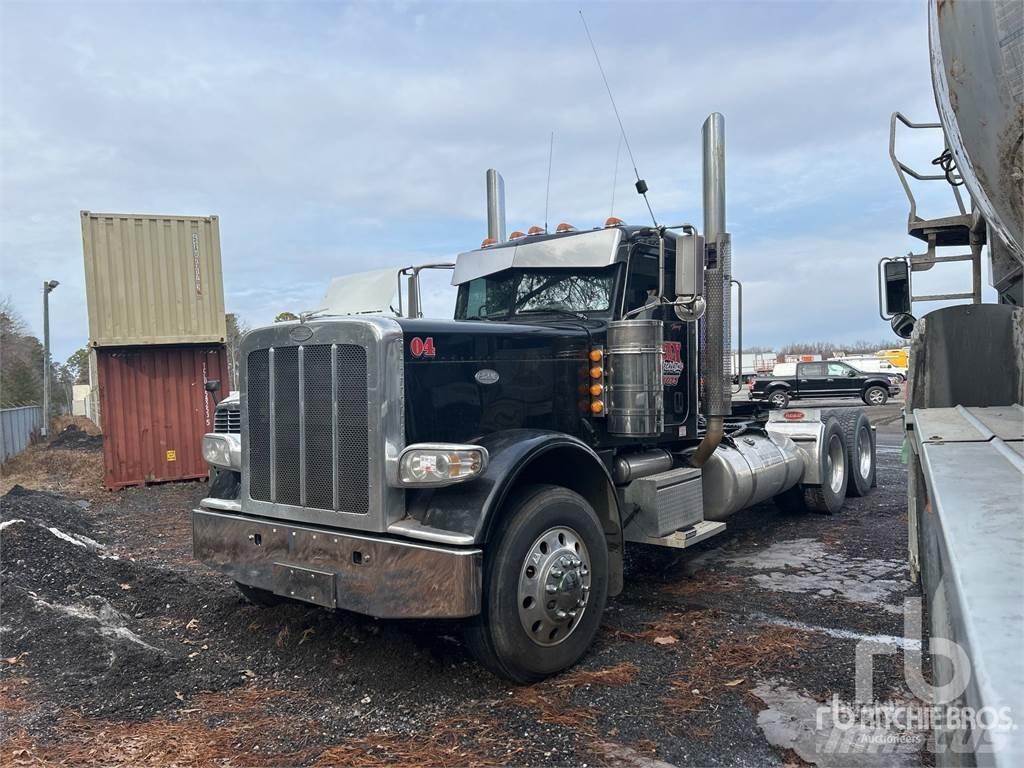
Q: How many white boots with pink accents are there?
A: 0